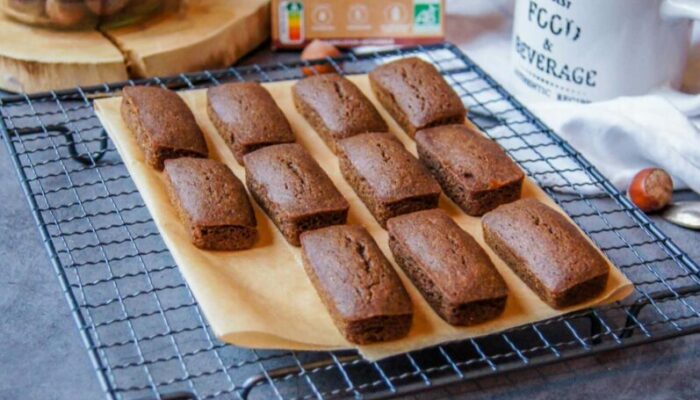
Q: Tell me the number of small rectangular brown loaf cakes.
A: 11